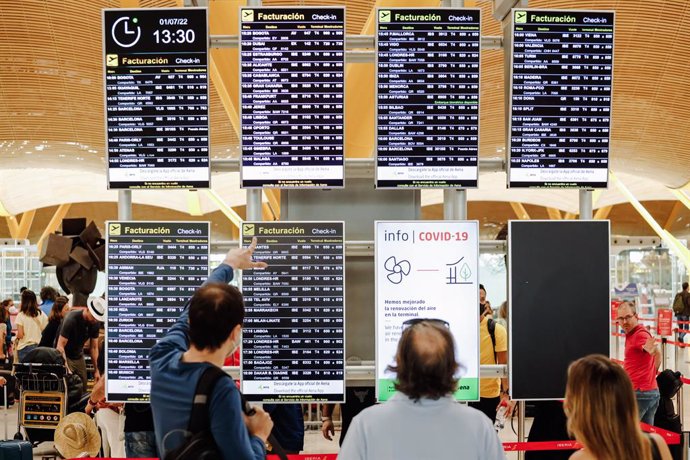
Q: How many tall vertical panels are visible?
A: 8